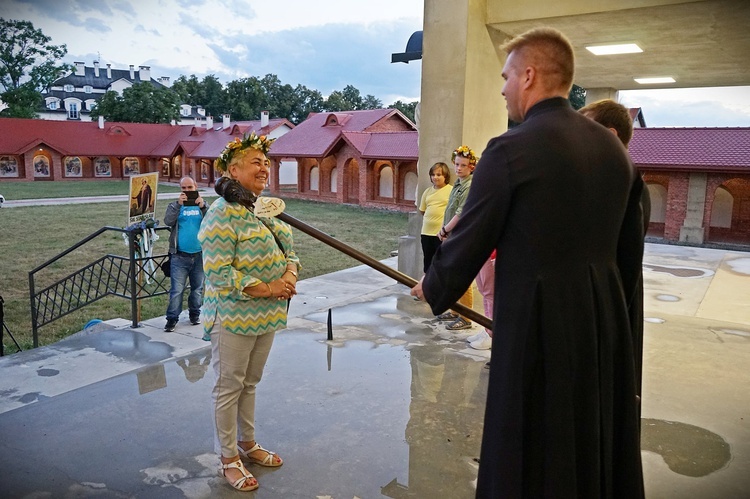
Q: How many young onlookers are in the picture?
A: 2